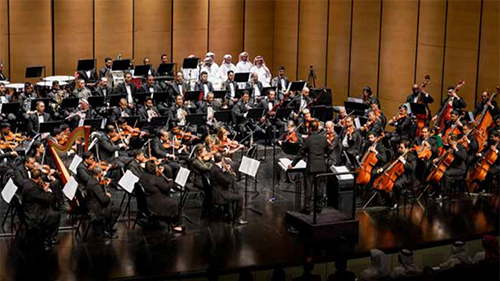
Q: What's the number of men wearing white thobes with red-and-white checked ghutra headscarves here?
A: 6